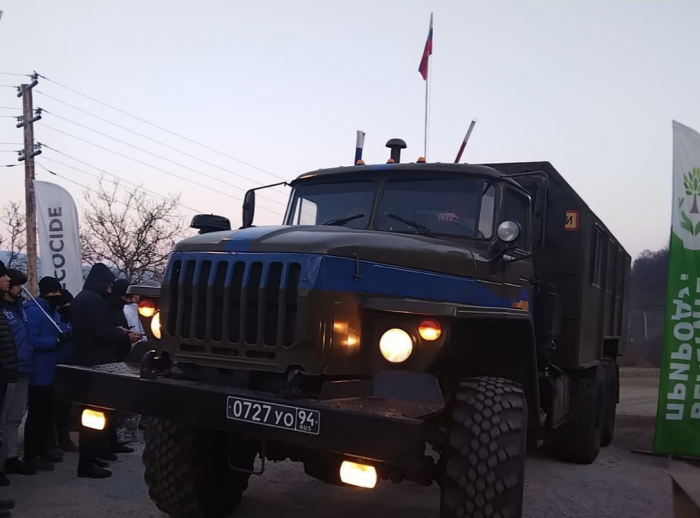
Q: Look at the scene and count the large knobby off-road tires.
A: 4